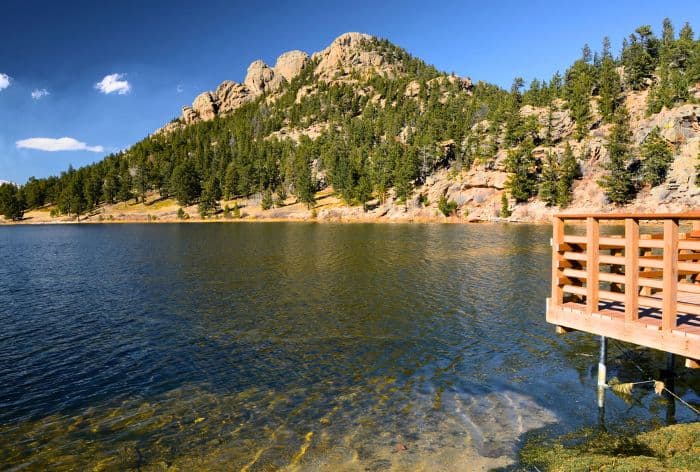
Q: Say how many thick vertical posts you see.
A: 4